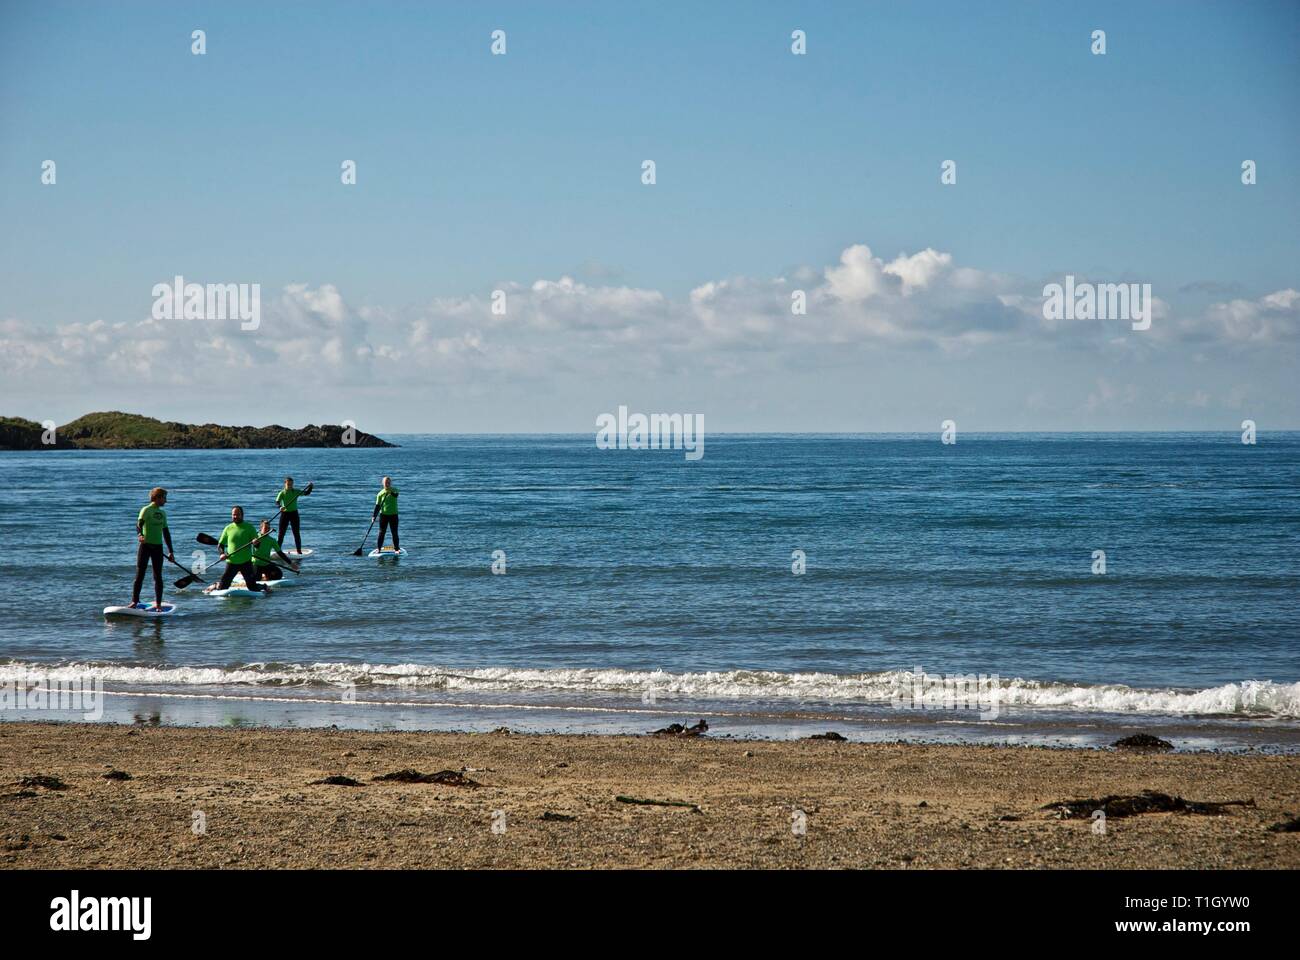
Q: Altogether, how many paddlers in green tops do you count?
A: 5